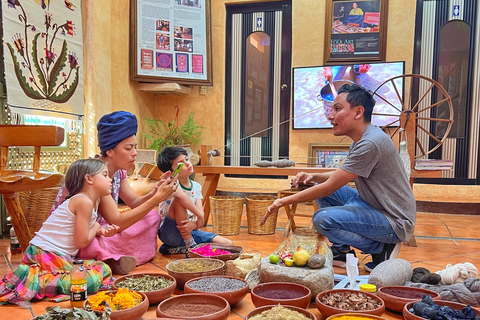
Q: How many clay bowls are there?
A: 13